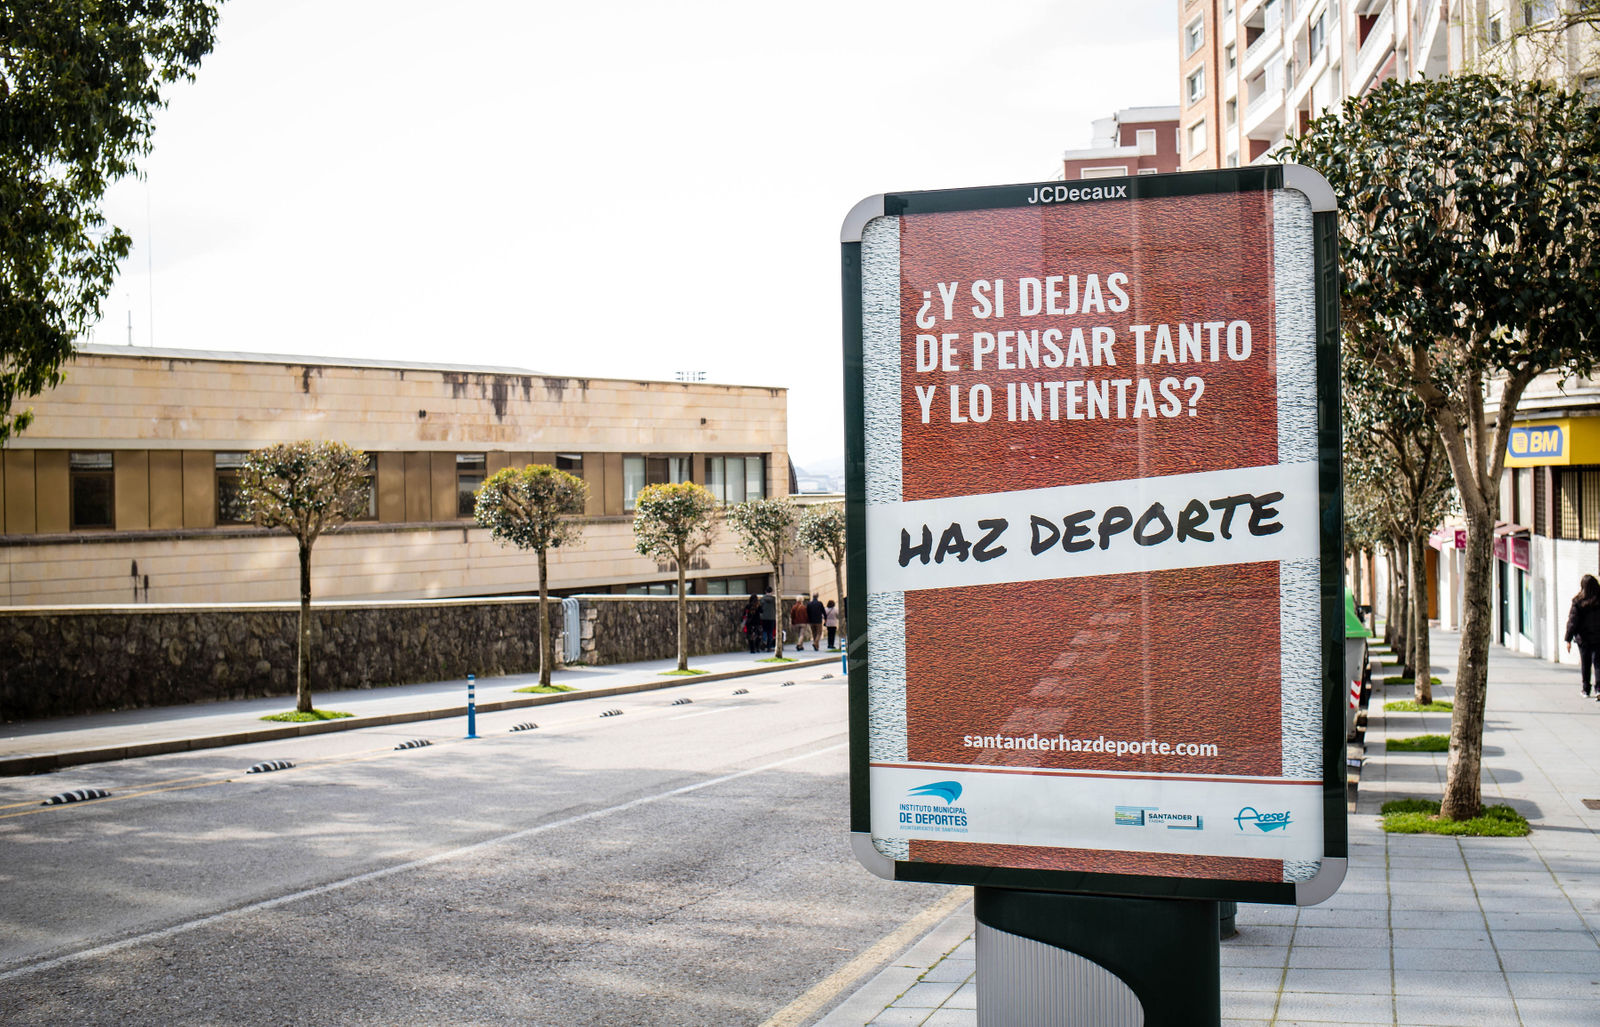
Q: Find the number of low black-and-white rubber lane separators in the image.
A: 9